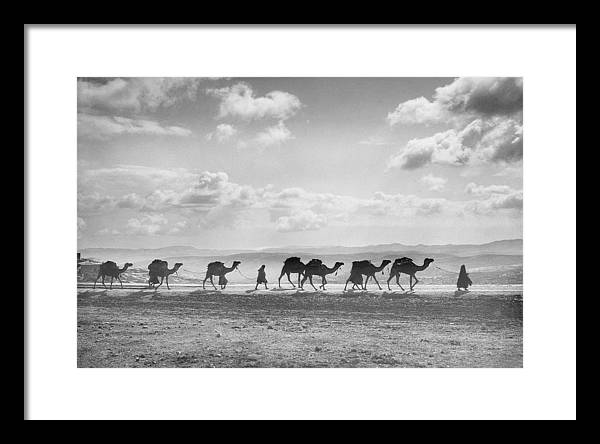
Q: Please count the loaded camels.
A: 7